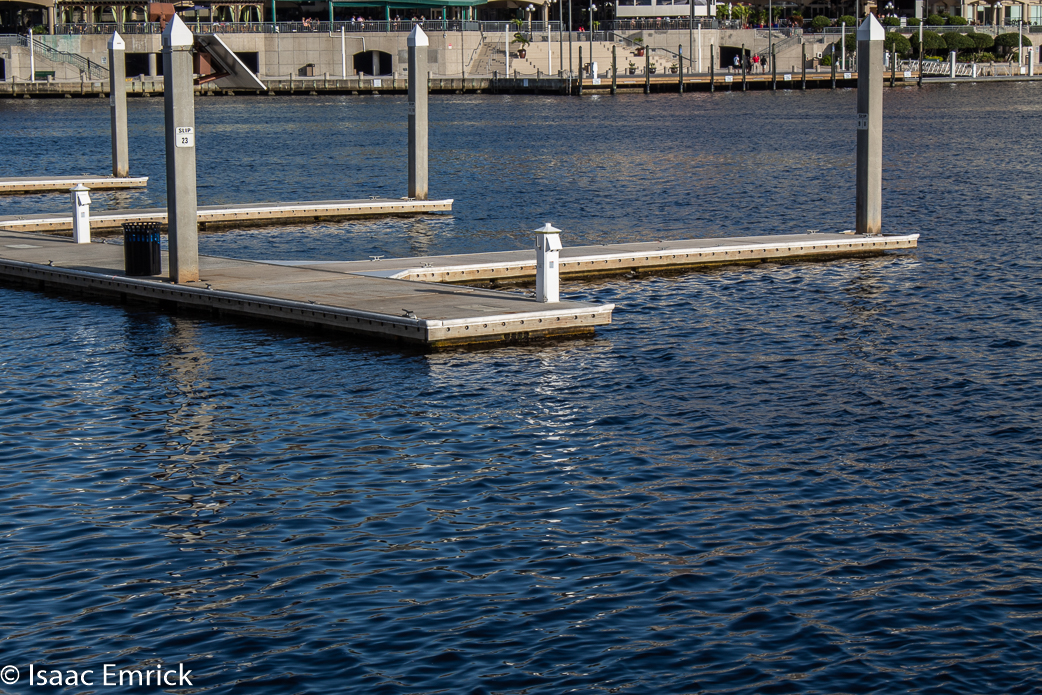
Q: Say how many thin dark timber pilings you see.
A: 11